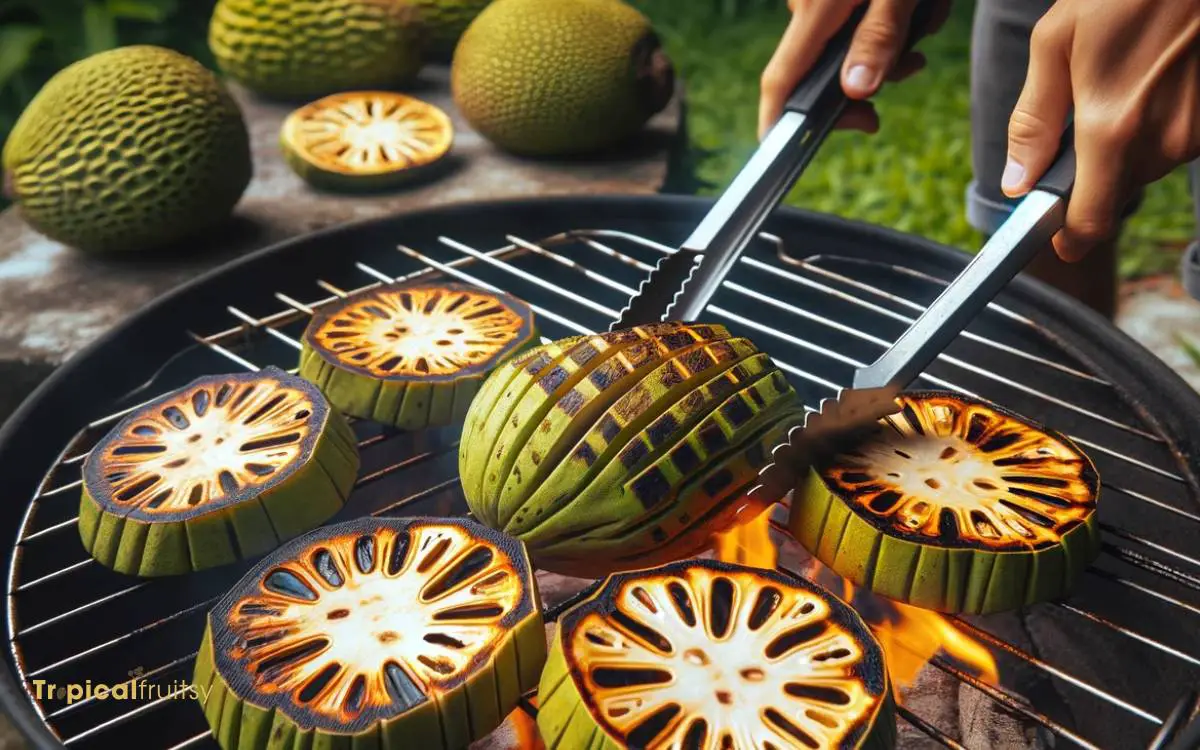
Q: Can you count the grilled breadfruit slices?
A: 5